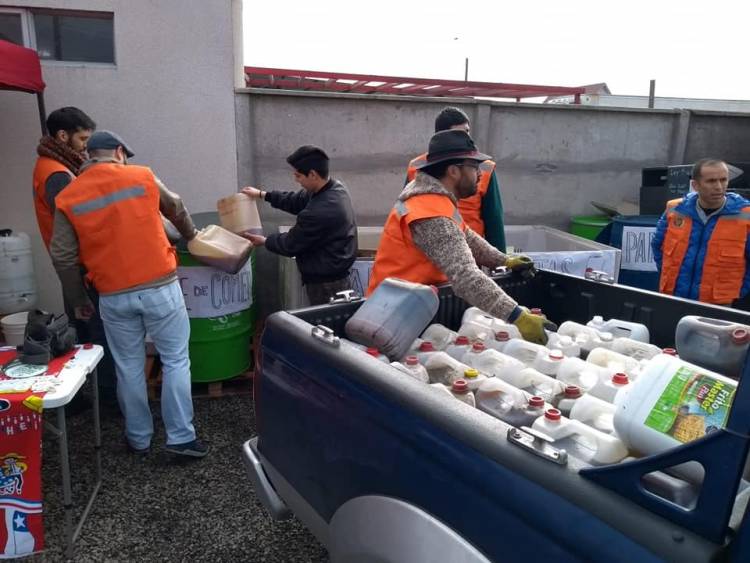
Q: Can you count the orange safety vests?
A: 5